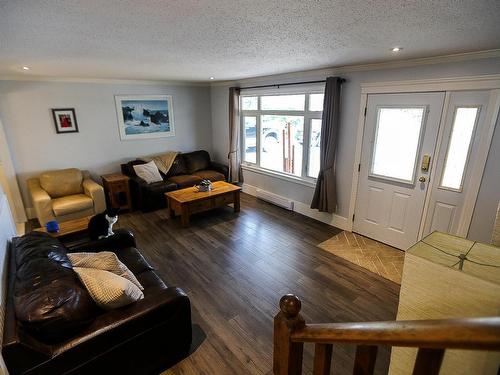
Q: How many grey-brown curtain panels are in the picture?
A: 2